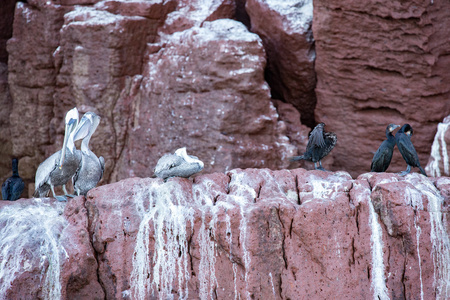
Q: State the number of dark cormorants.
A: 4